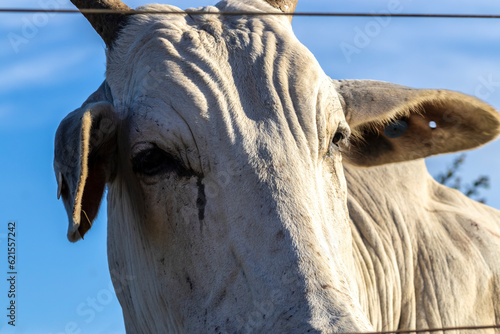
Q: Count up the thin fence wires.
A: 2